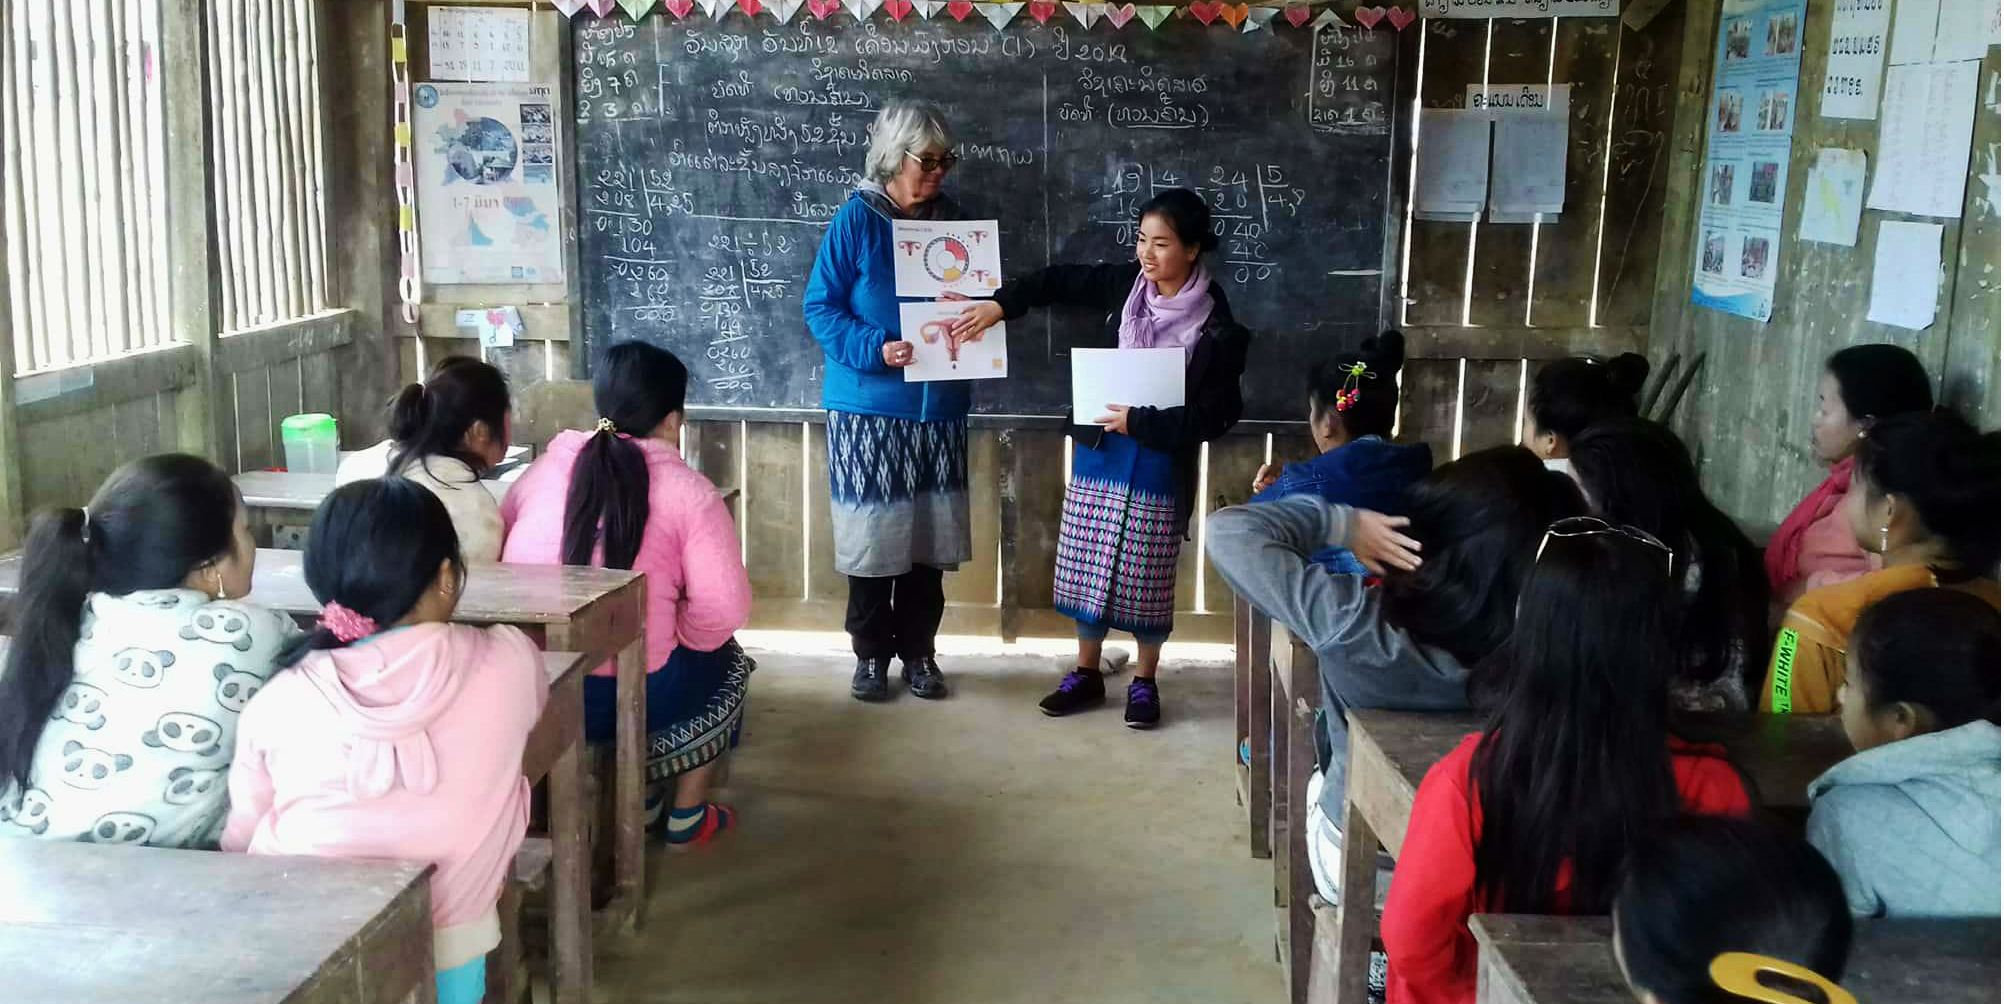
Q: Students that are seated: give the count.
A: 13